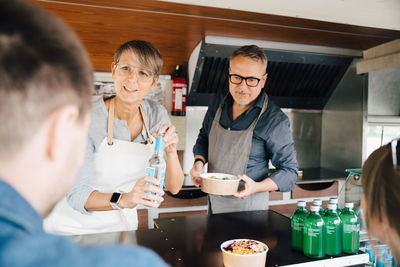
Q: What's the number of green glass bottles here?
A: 6